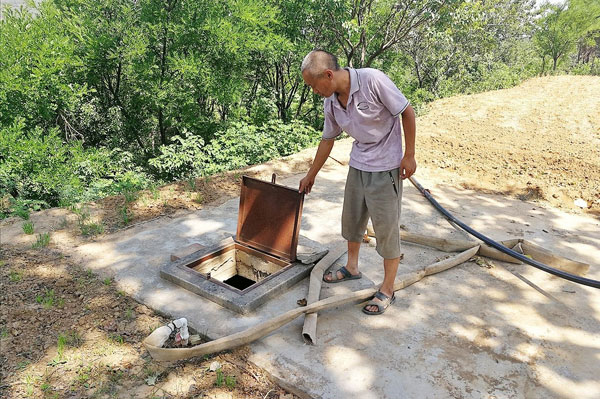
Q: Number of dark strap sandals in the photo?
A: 2